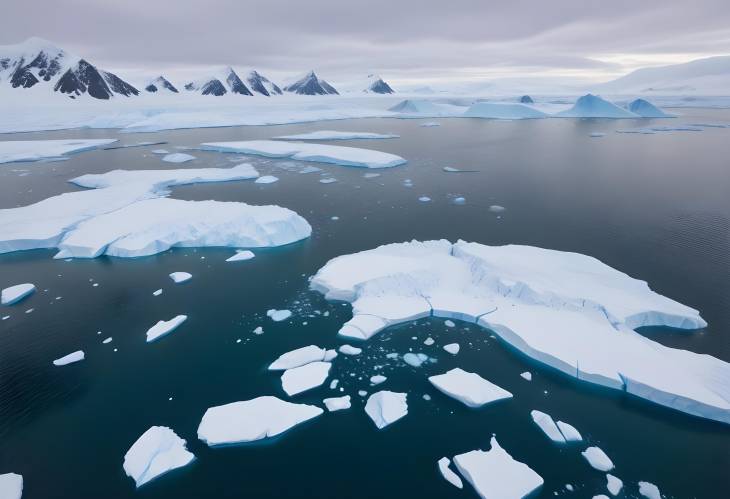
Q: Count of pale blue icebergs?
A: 4